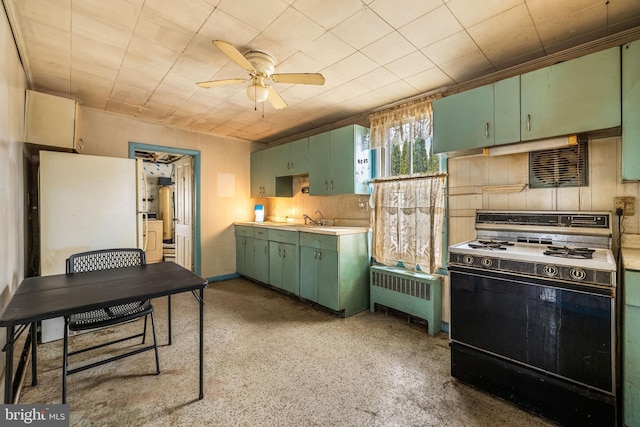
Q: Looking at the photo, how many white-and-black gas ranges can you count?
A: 1